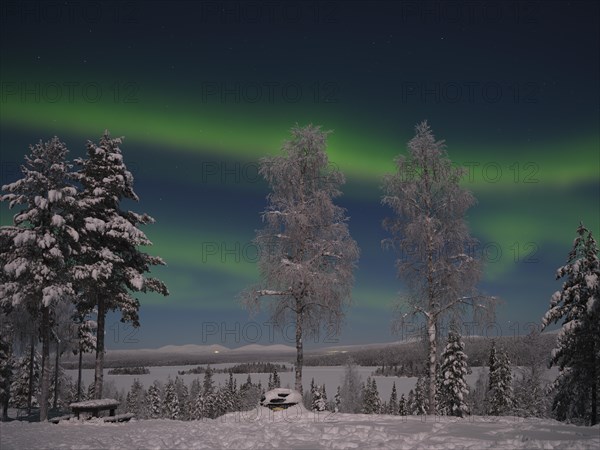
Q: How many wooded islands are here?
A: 3